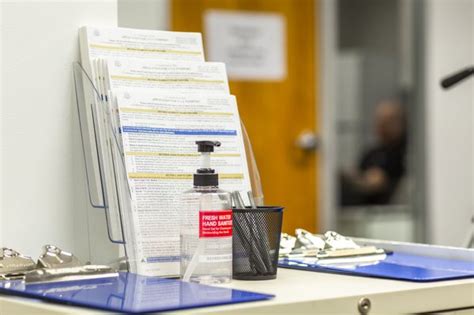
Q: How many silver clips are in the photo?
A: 5